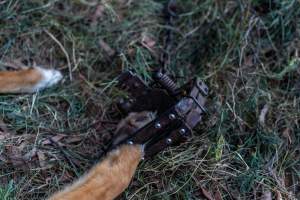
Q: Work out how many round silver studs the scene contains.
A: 5